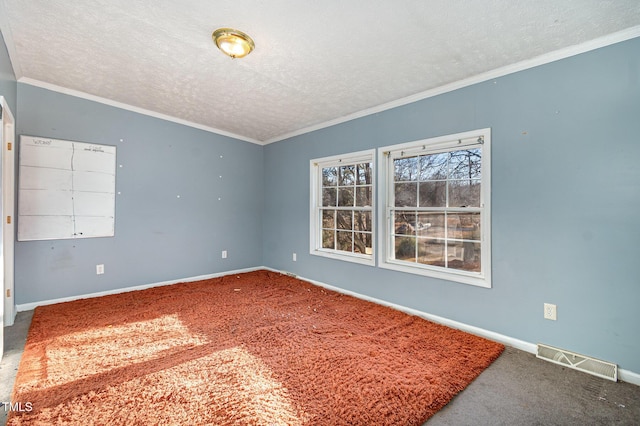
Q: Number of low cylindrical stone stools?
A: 0